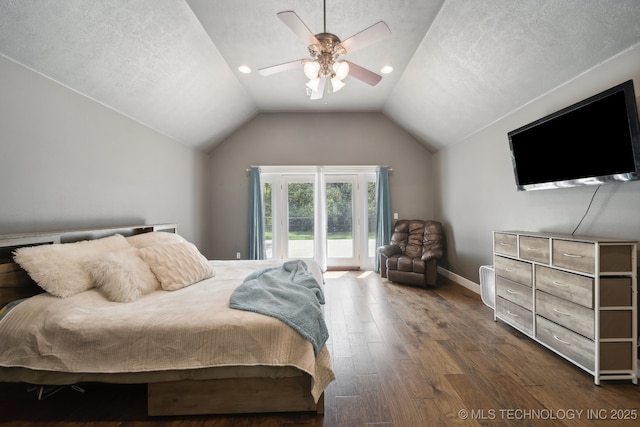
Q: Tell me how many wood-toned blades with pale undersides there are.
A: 5